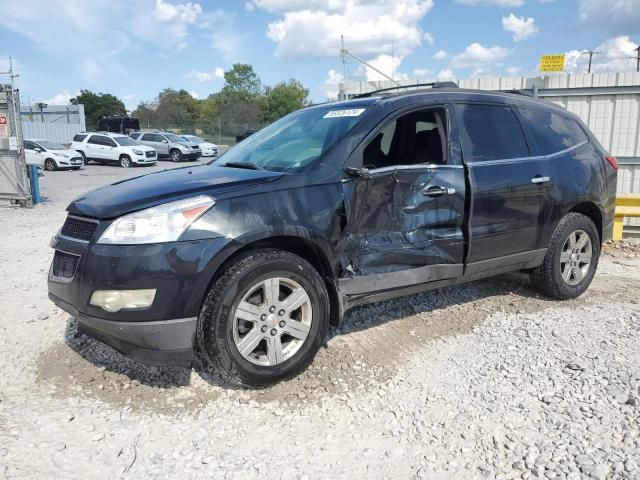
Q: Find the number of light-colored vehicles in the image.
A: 4